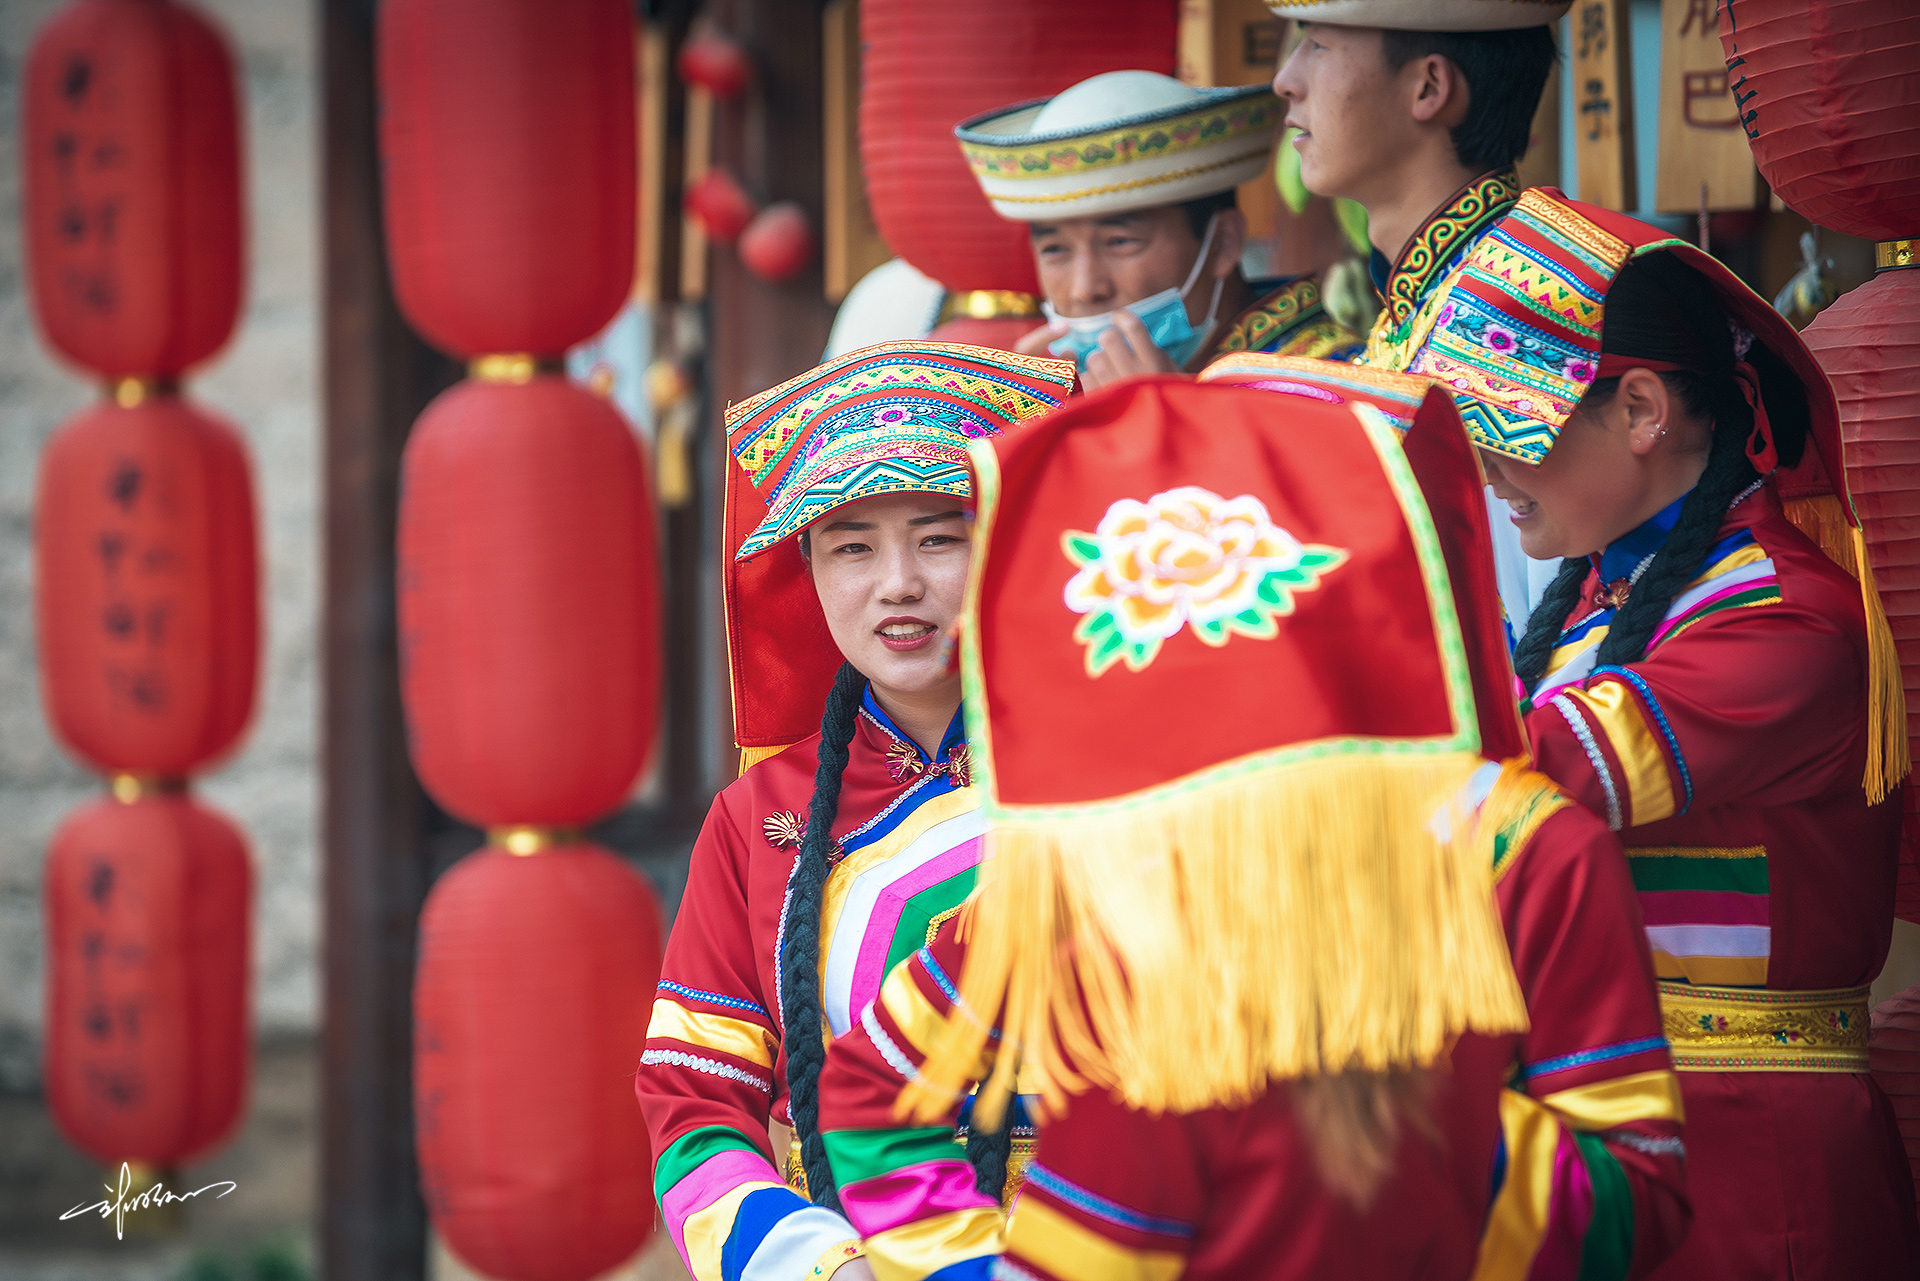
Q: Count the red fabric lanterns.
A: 11